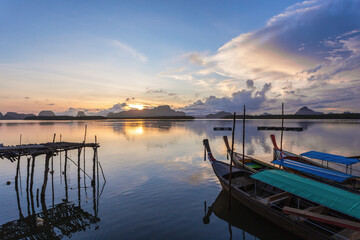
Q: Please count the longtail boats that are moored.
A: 3